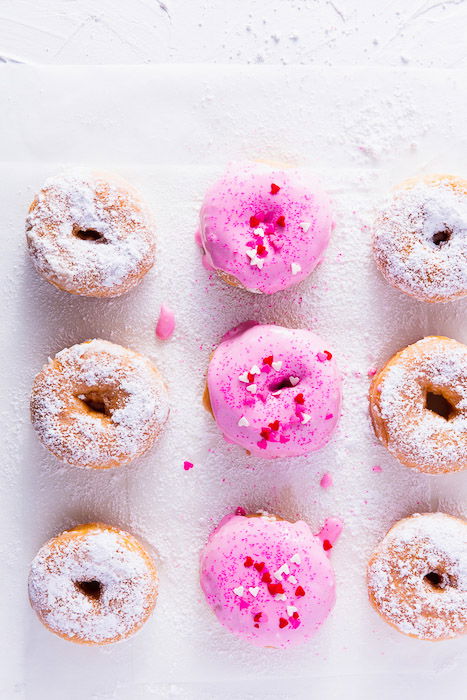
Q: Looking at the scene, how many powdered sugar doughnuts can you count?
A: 6